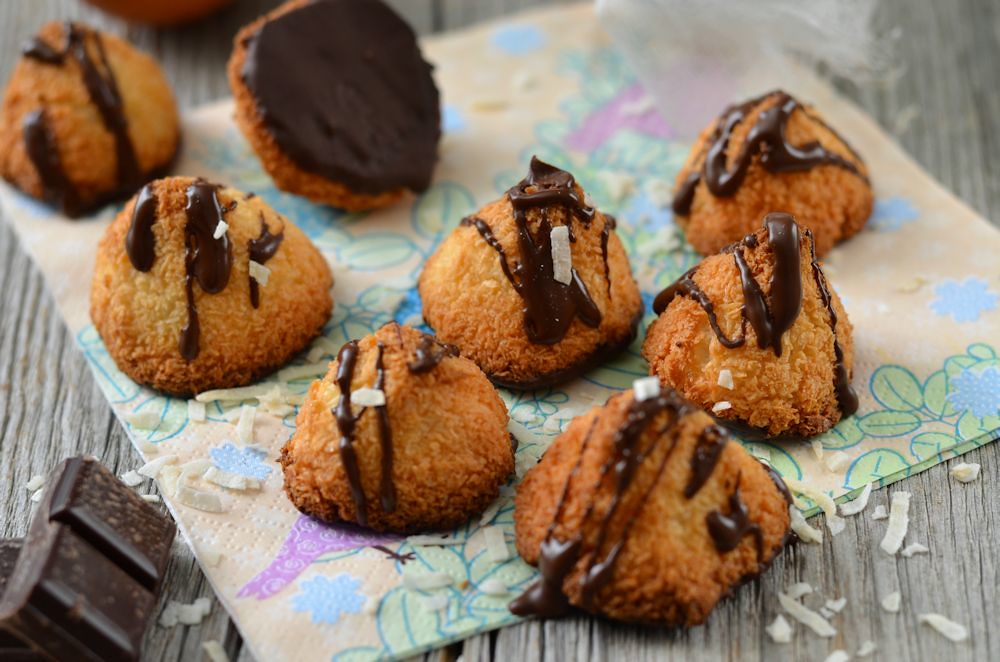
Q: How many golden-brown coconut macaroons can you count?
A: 8